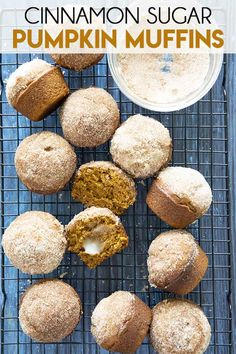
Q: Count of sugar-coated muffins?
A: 12